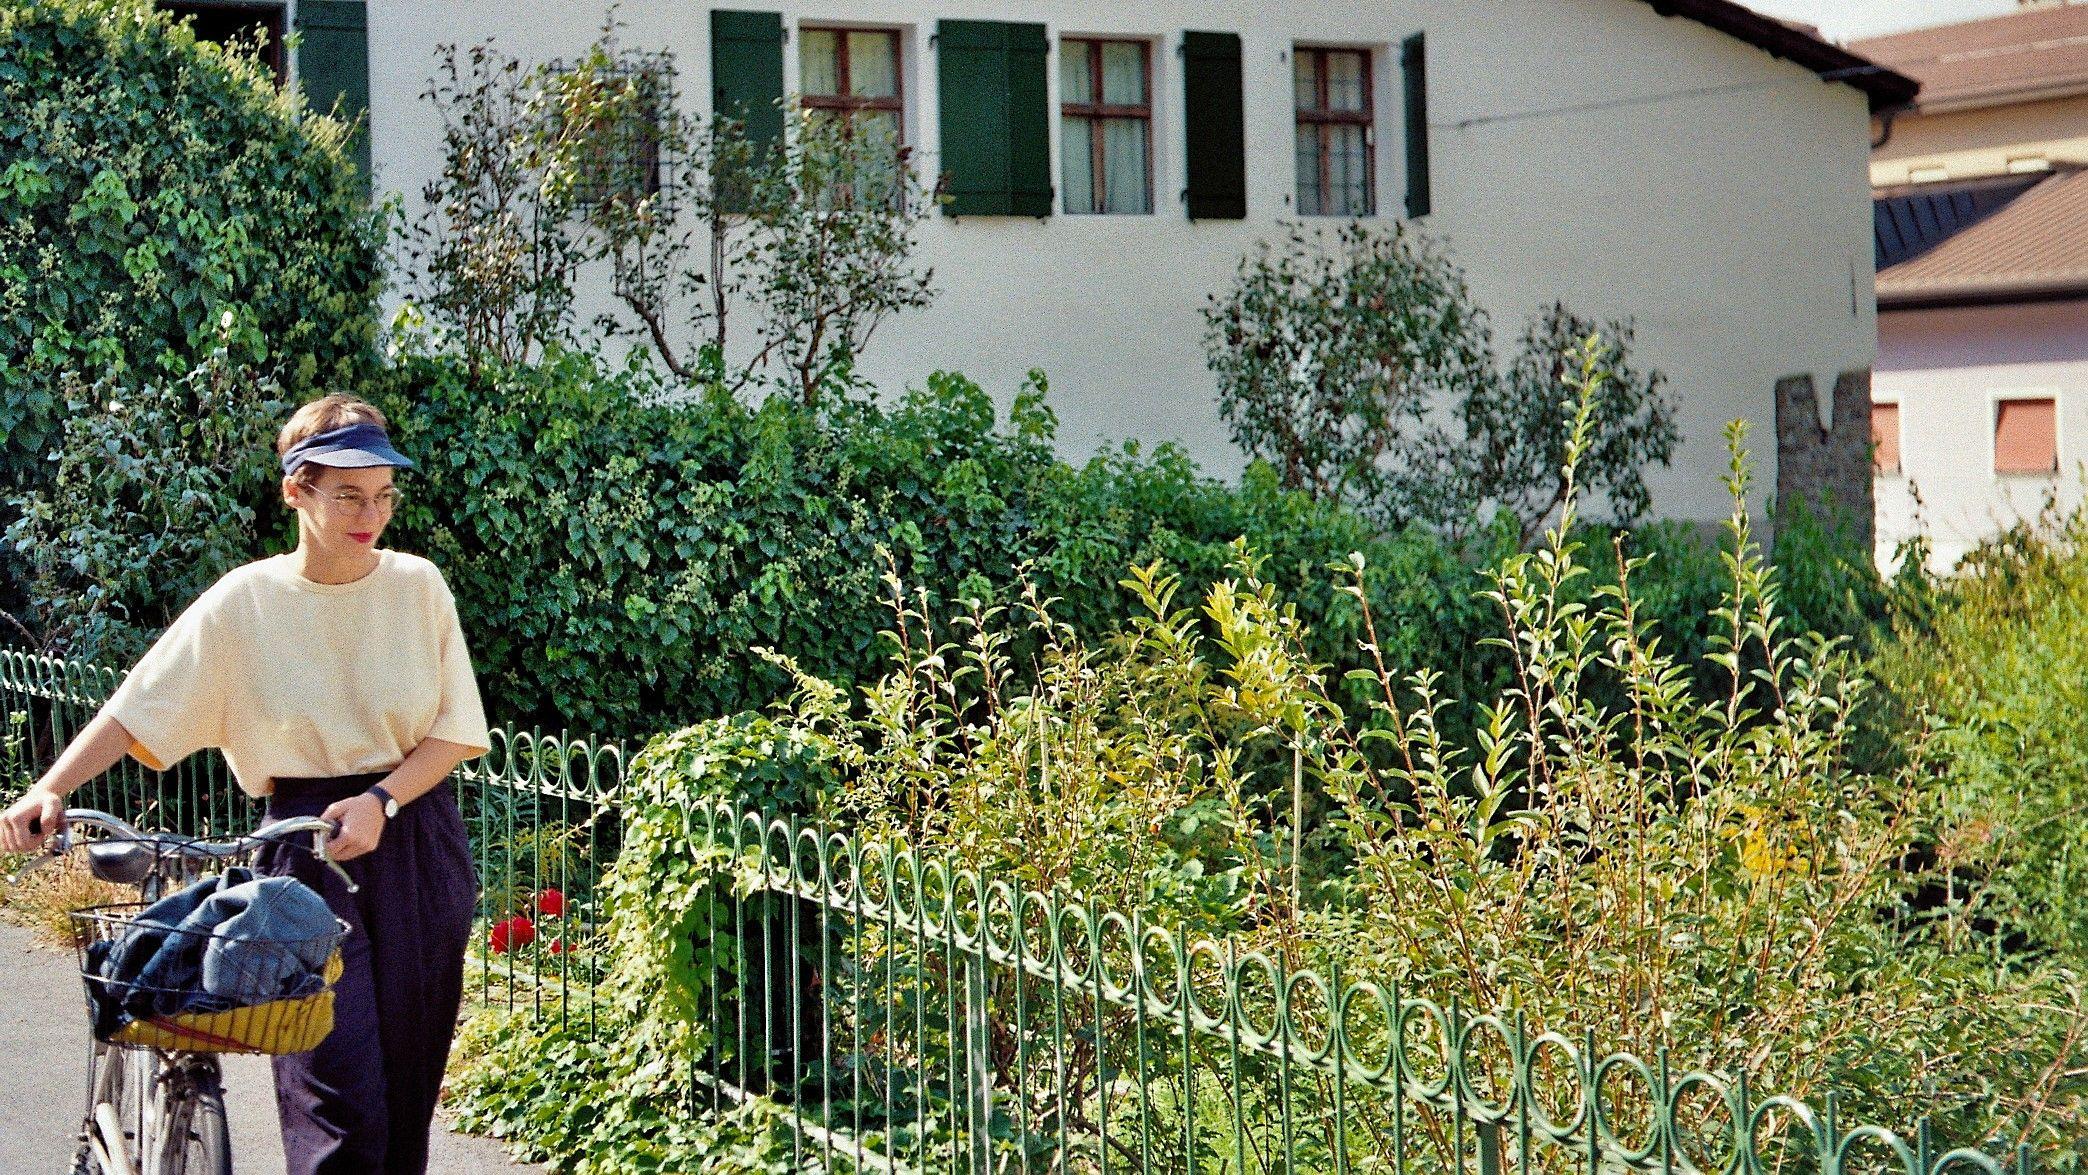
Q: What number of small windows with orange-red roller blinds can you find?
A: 2